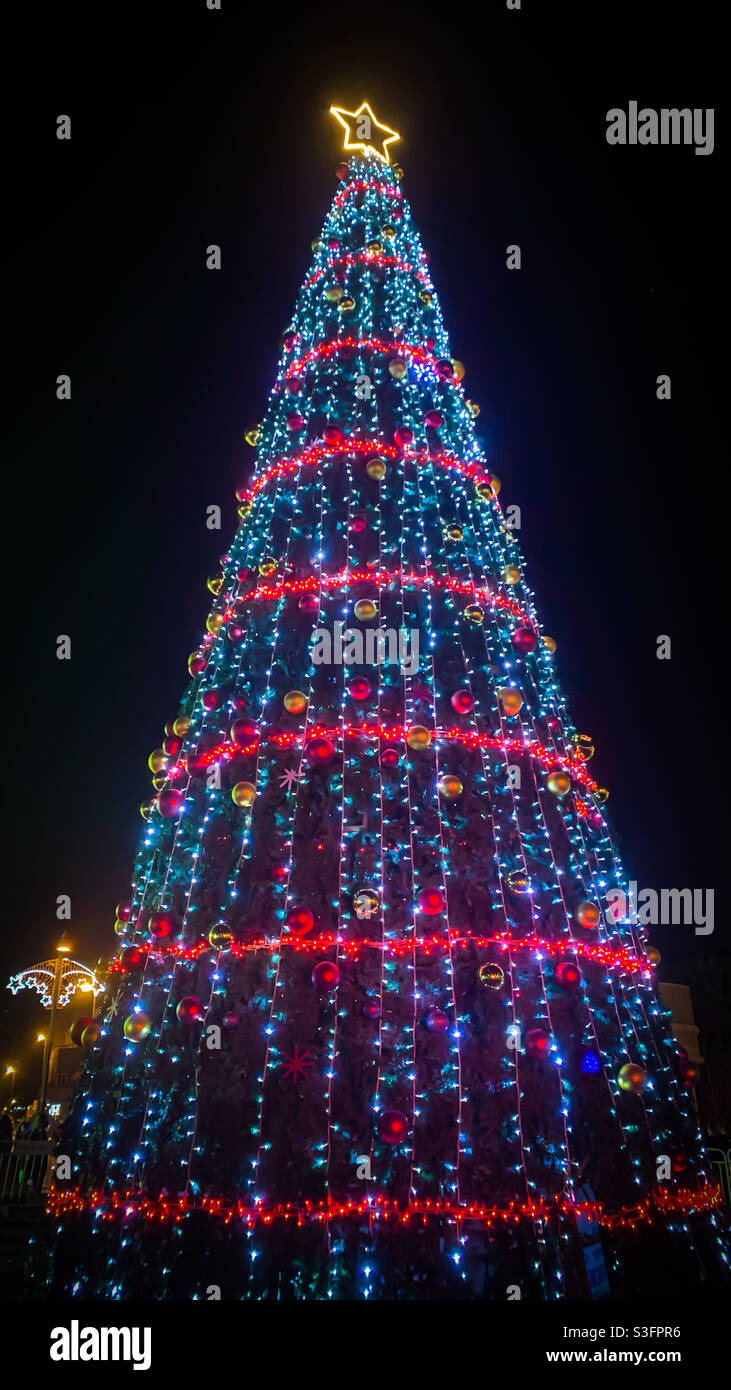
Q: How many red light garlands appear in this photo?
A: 8